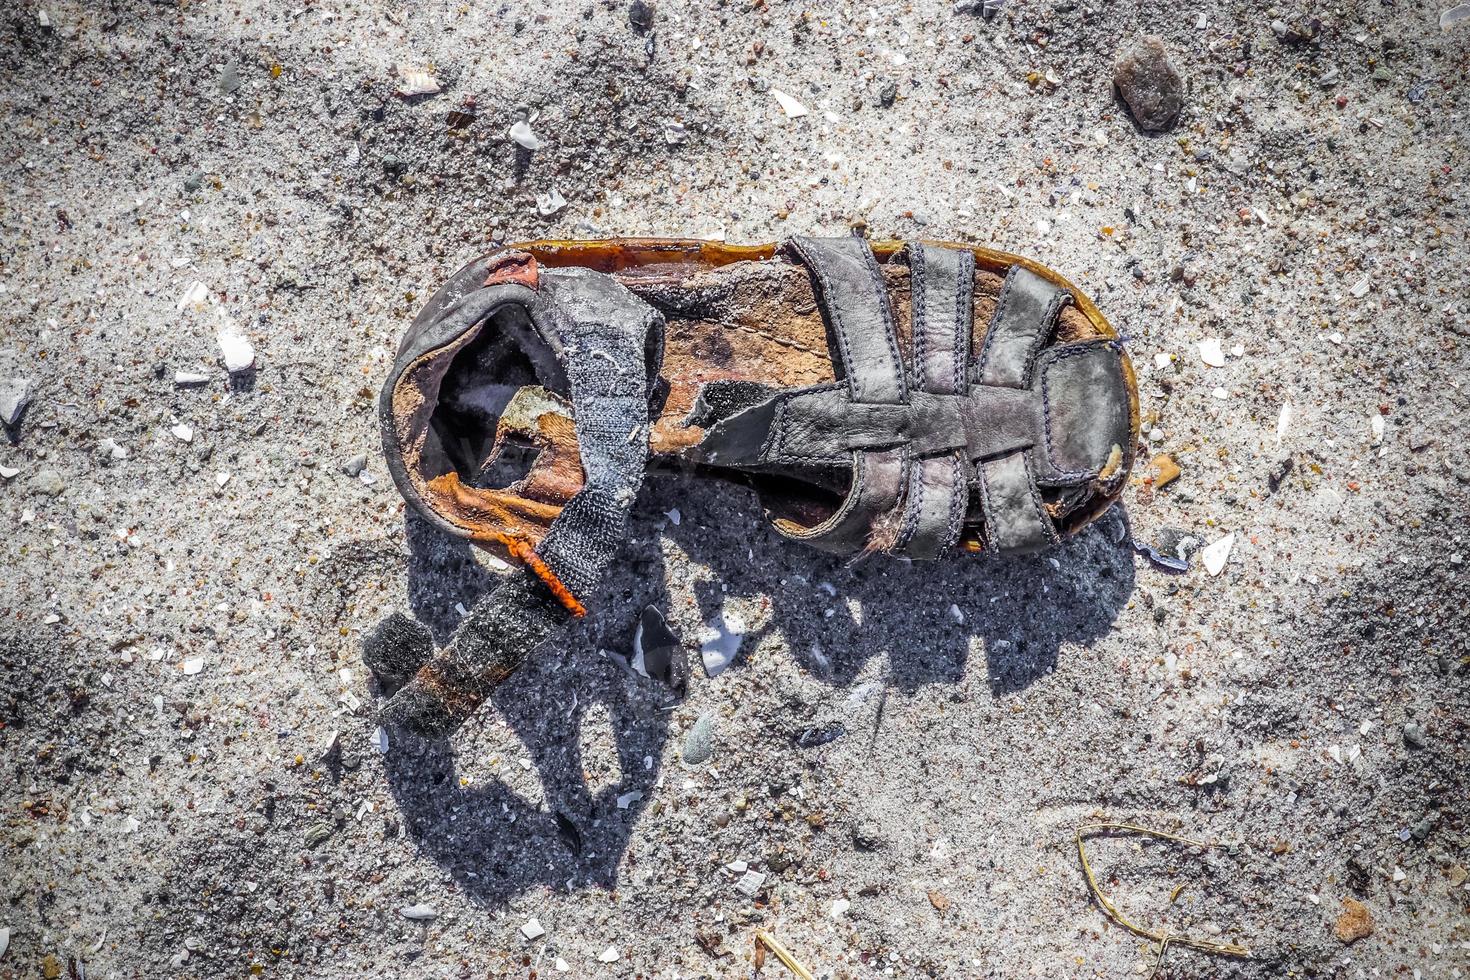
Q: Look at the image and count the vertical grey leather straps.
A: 3